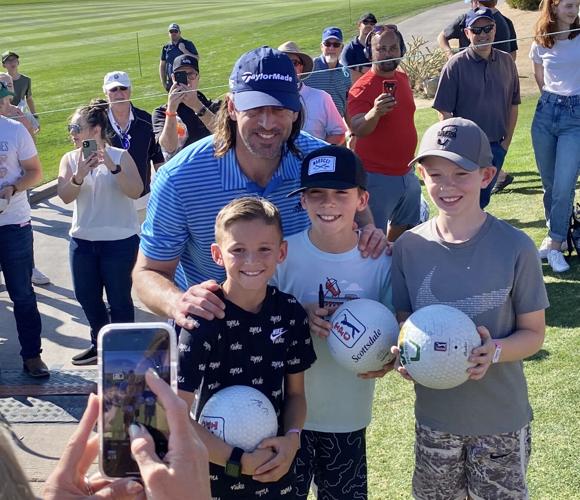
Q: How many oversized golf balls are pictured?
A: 3